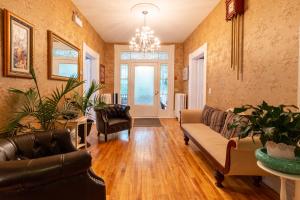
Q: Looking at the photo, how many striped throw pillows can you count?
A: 3